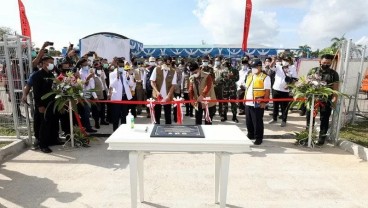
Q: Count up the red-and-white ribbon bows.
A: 3